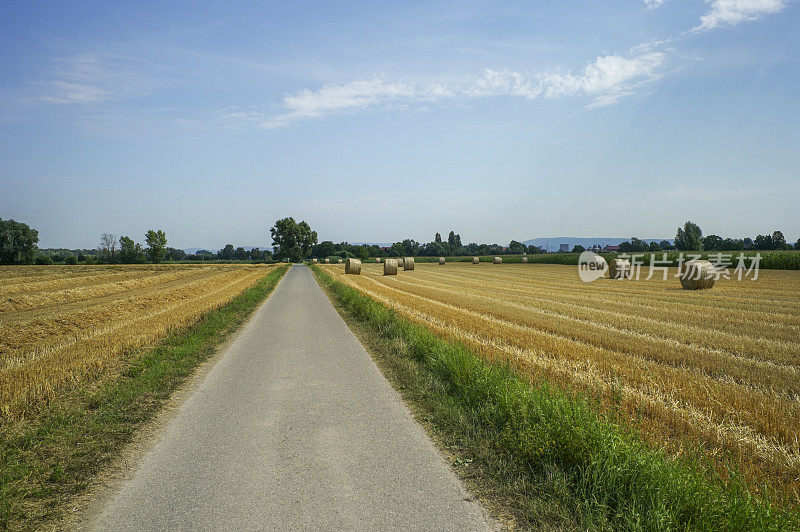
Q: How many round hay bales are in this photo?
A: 15